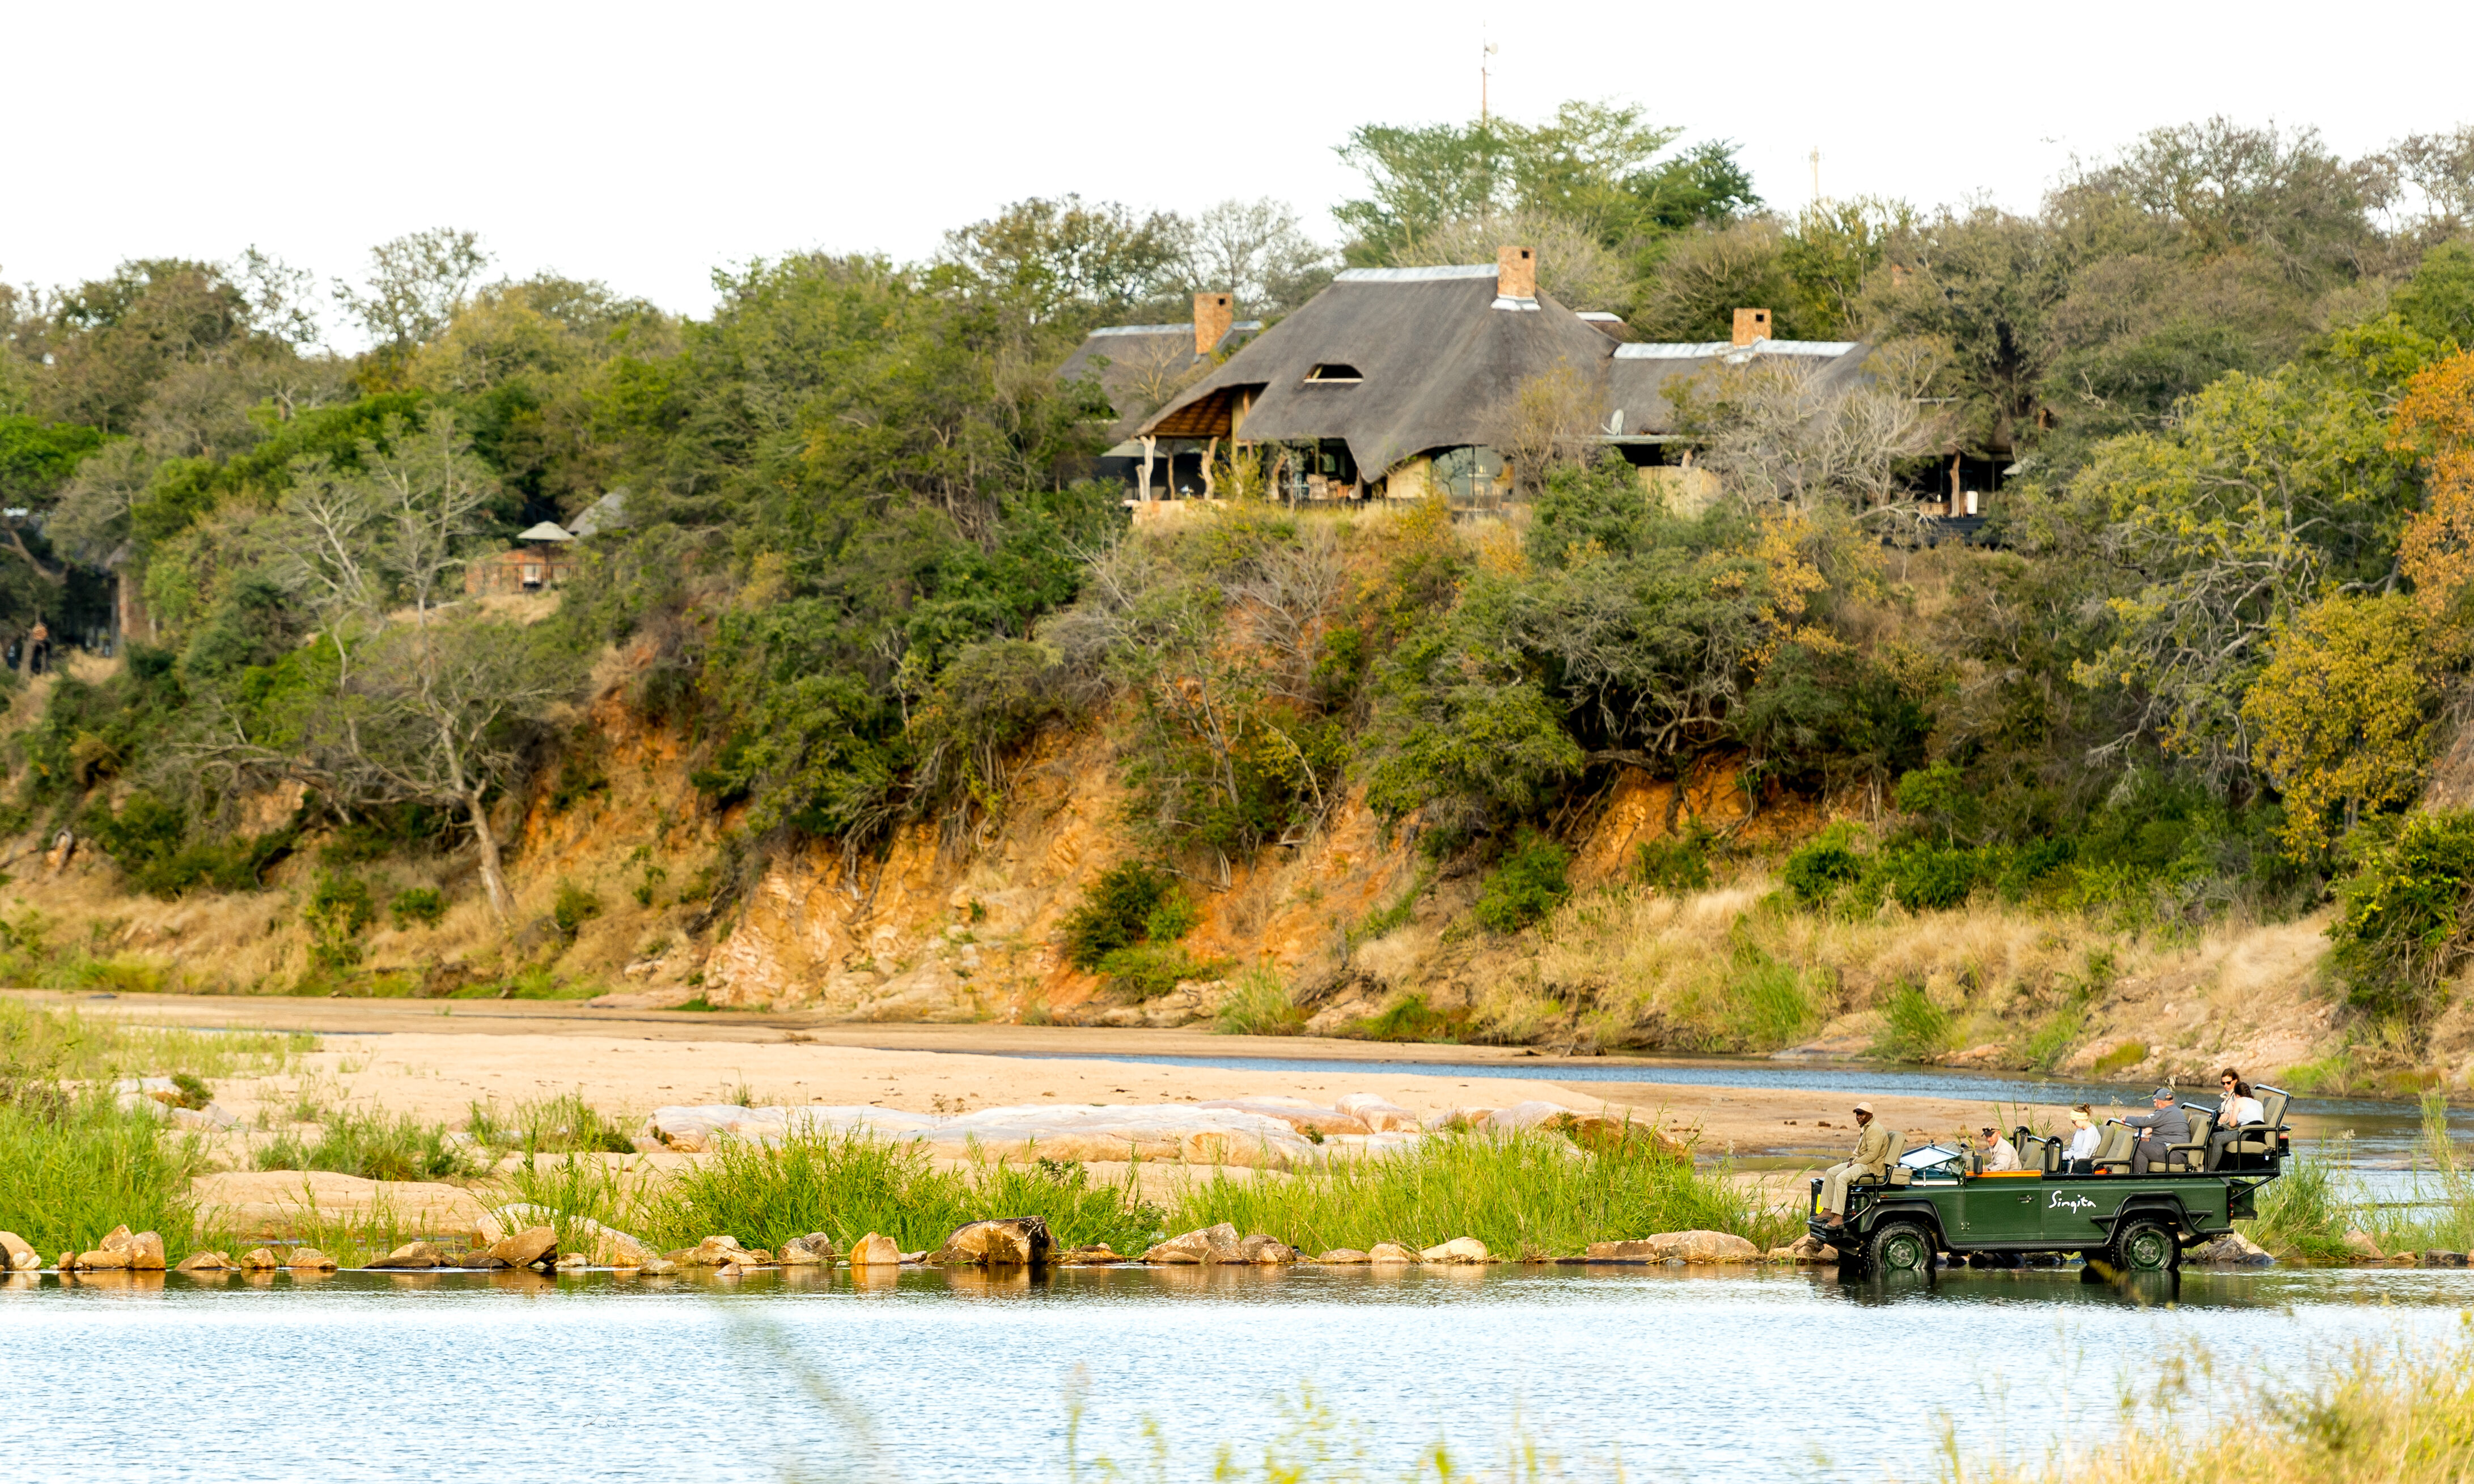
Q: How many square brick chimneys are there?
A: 3